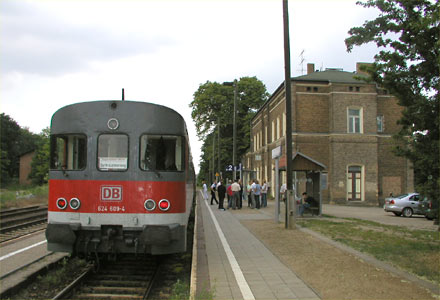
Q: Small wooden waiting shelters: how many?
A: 1